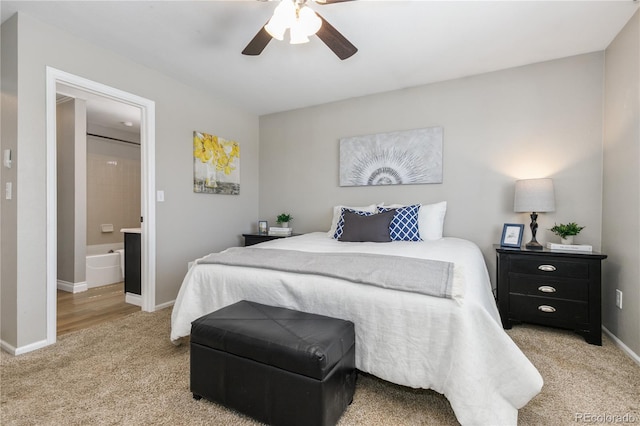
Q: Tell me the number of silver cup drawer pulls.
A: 3